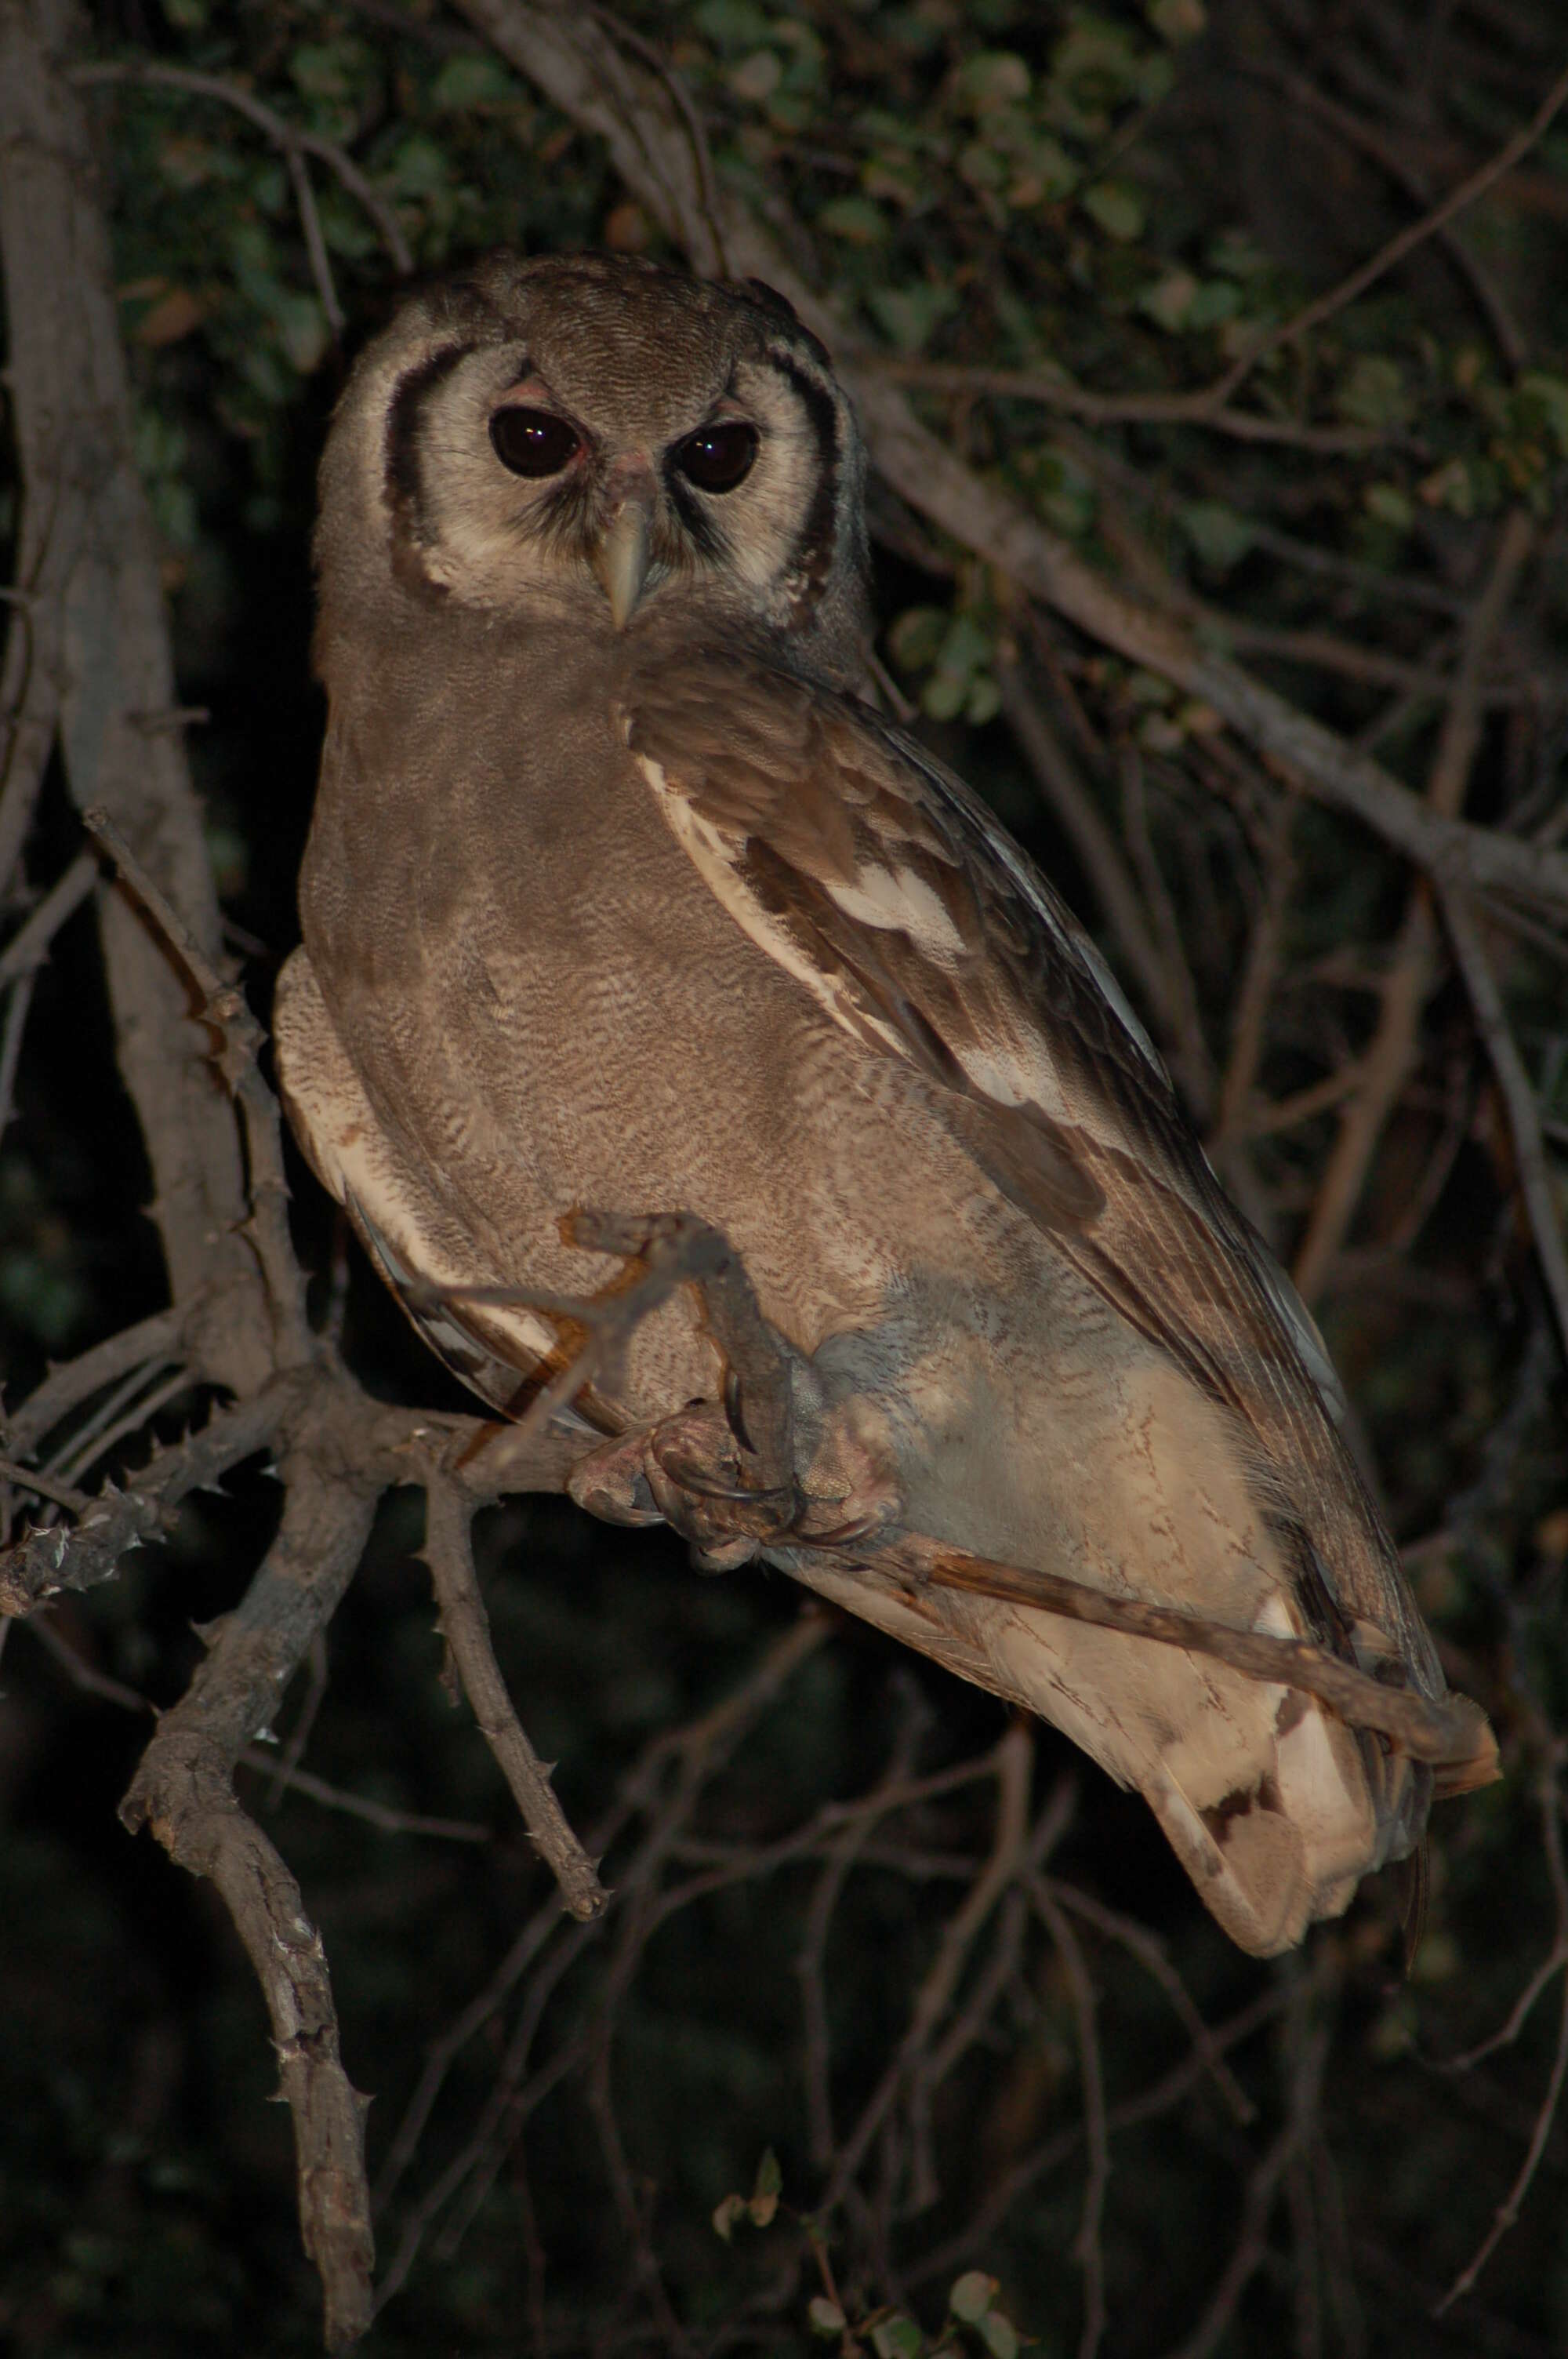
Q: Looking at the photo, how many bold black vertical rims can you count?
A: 2